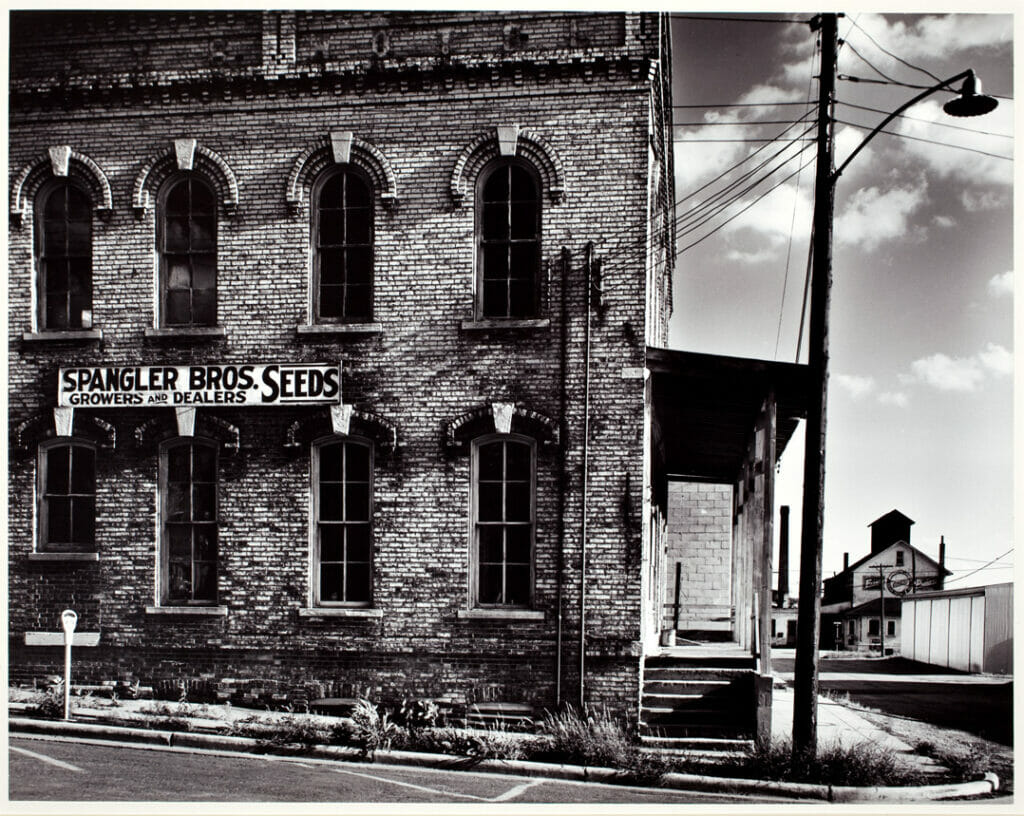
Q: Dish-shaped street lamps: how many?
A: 1